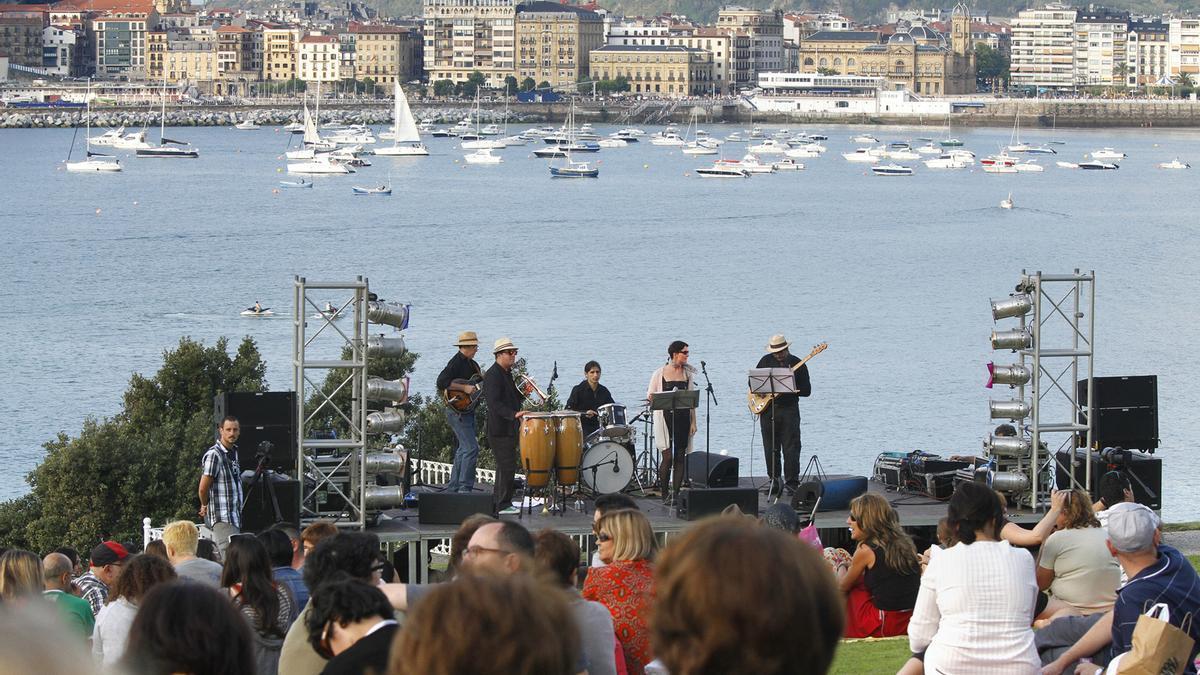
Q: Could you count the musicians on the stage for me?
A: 5